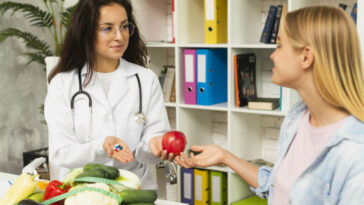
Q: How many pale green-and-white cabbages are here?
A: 1